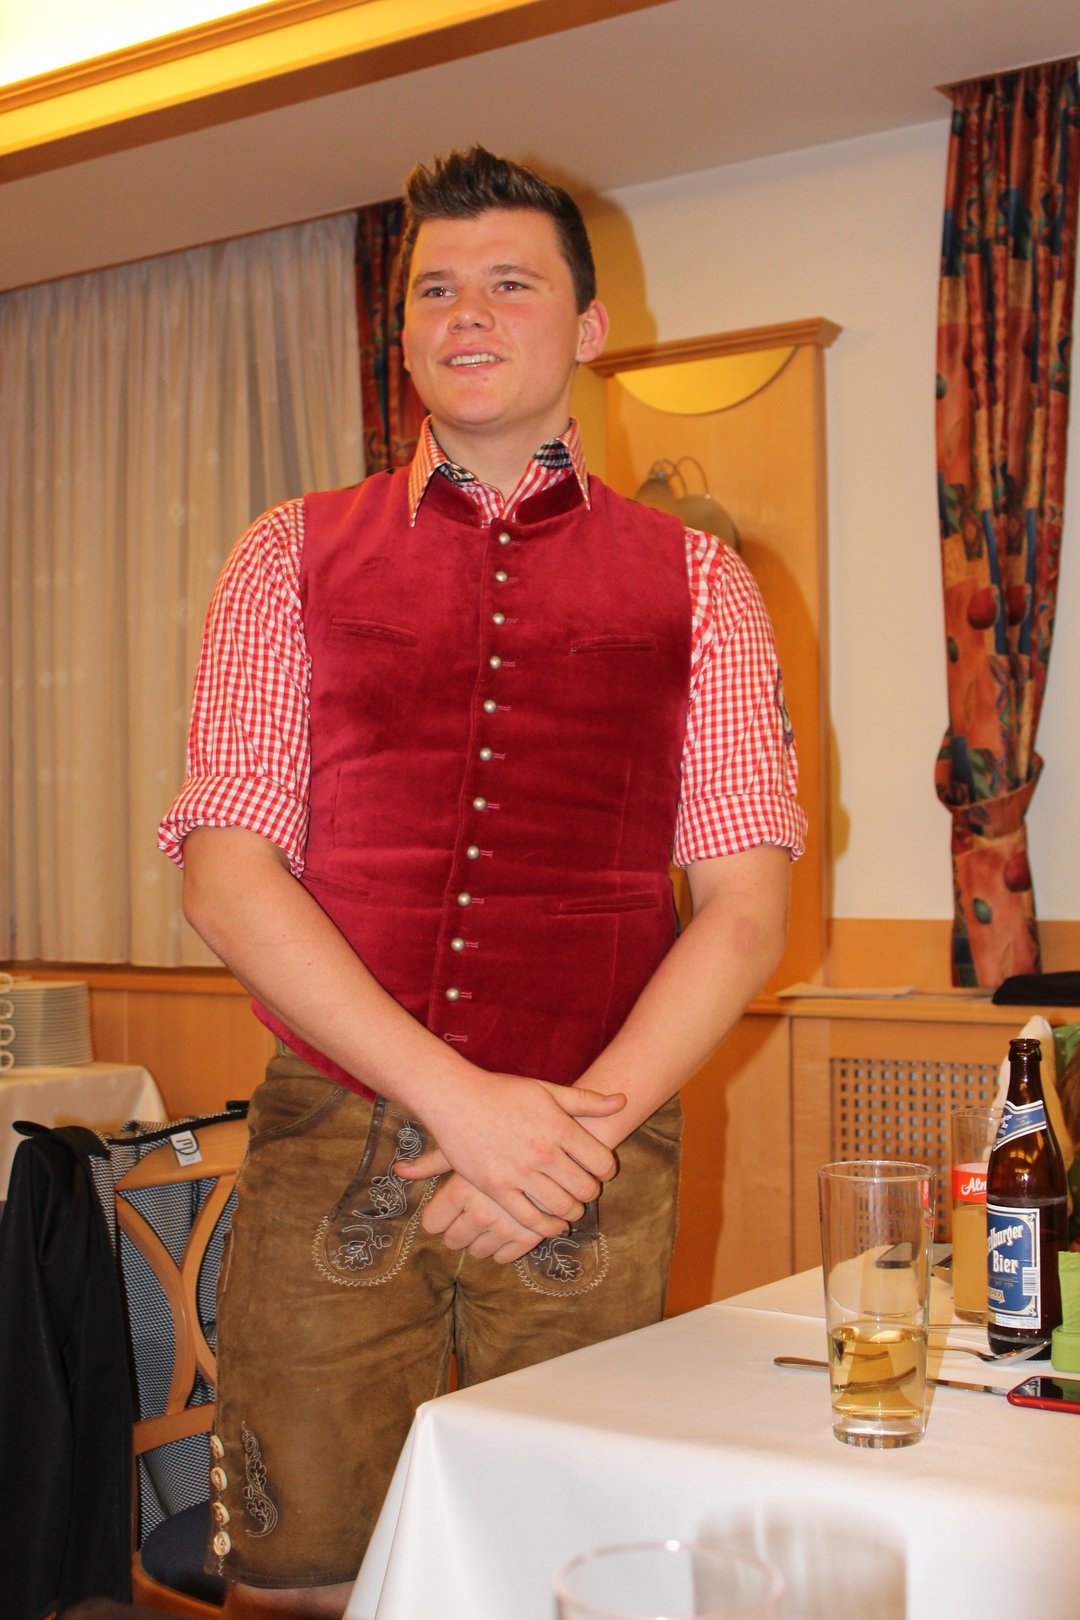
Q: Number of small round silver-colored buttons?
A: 11